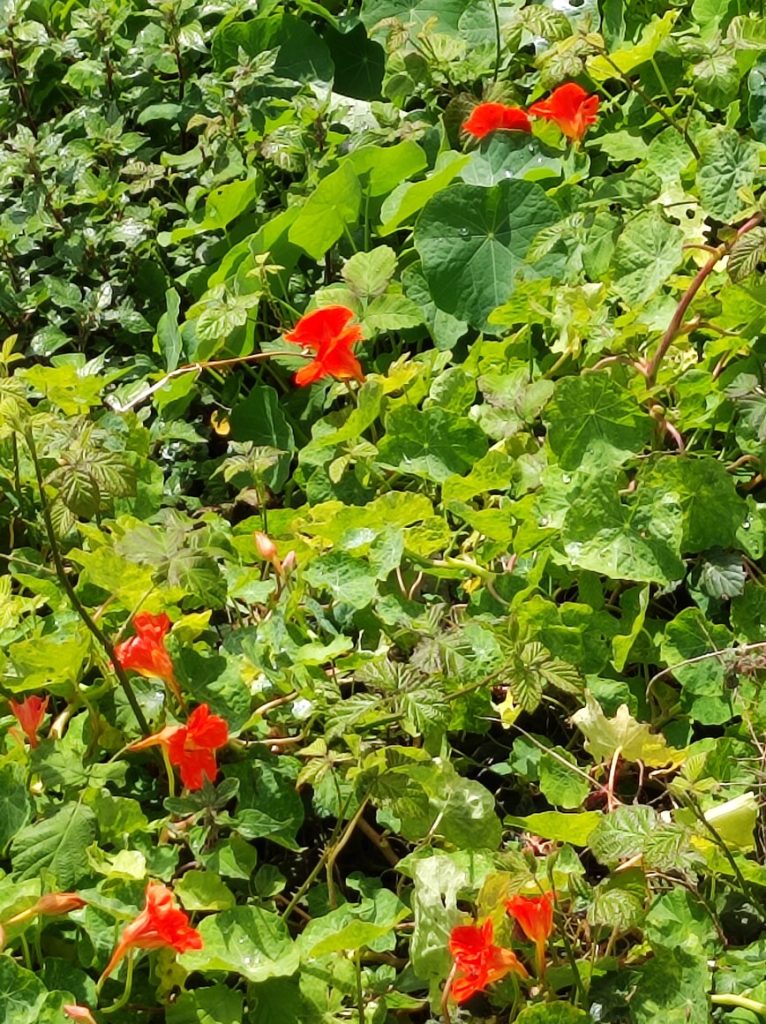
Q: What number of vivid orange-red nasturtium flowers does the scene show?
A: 9